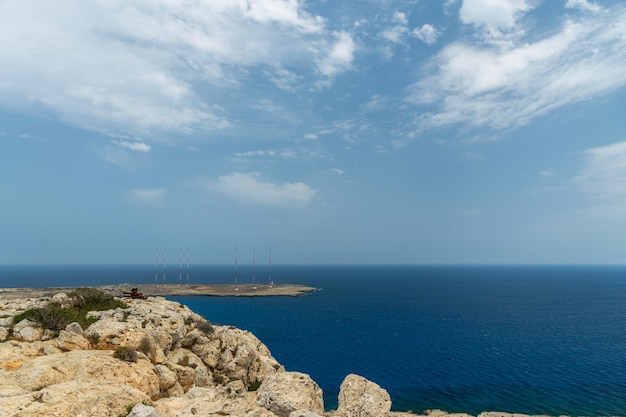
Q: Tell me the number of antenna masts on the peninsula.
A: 7